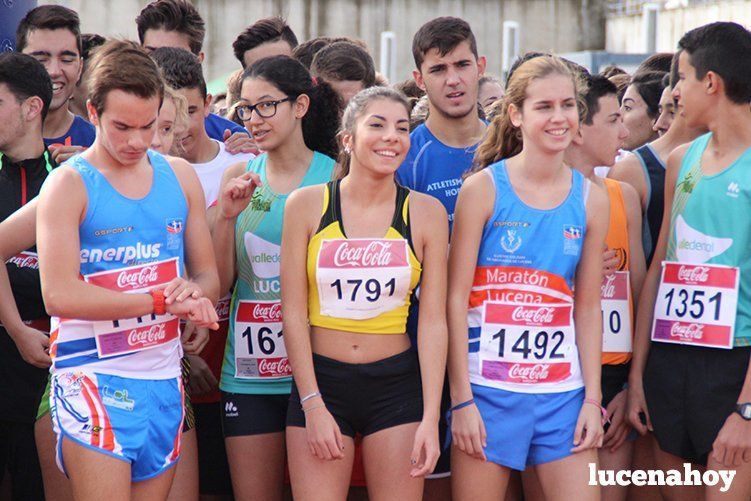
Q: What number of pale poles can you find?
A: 3